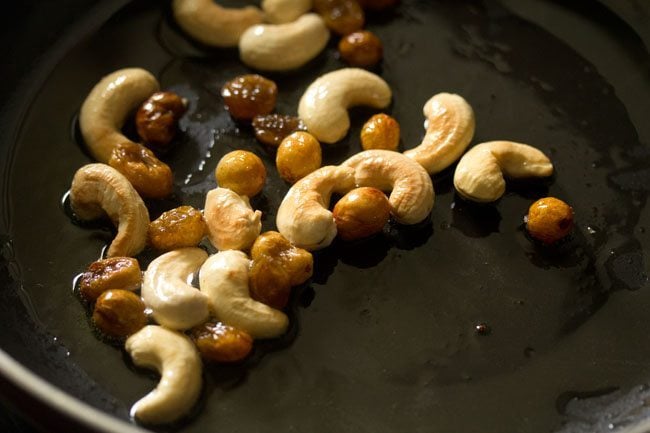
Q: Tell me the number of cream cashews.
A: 14